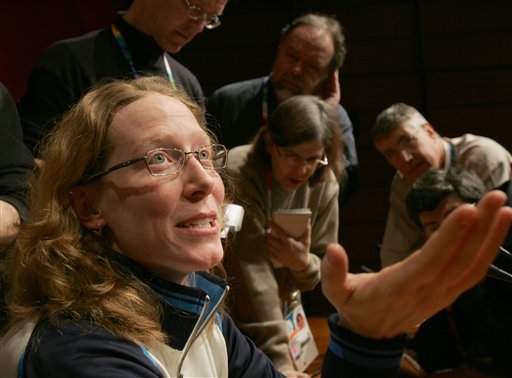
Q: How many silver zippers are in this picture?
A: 1